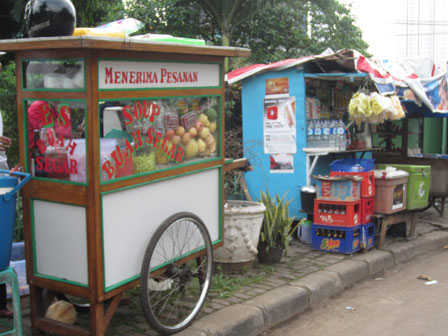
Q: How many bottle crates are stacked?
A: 5